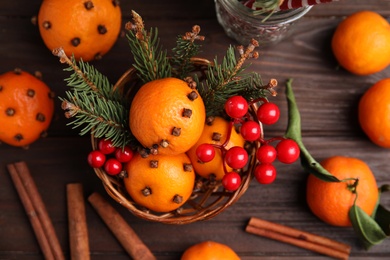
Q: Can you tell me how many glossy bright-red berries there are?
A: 13